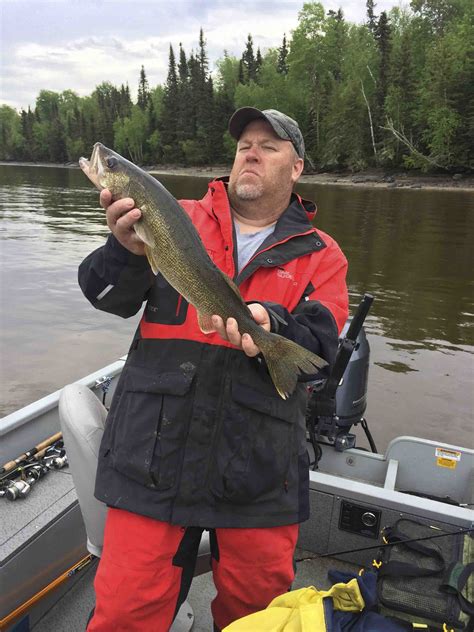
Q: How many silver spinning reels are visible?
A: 3